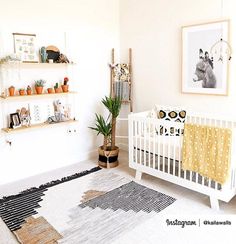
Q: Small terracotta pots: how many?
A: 7